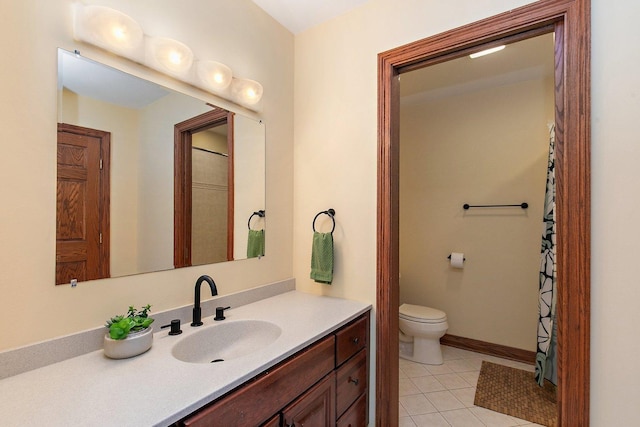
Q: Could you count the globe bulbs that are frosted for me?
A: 4